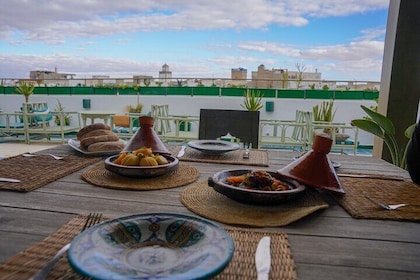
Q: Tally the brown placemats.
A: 6